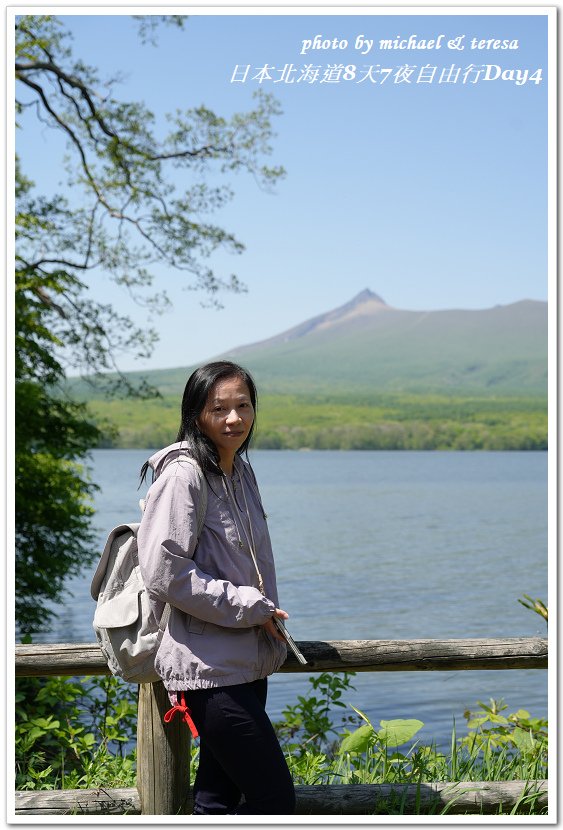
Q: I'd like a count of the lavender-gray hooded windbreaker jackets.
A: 1